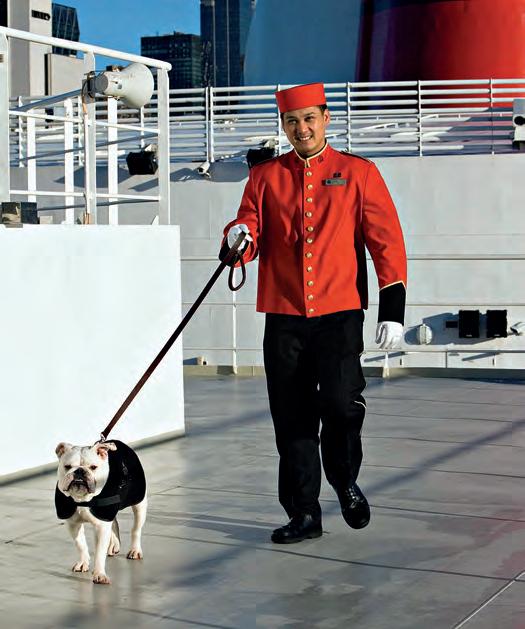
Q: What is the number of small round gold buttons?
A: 11